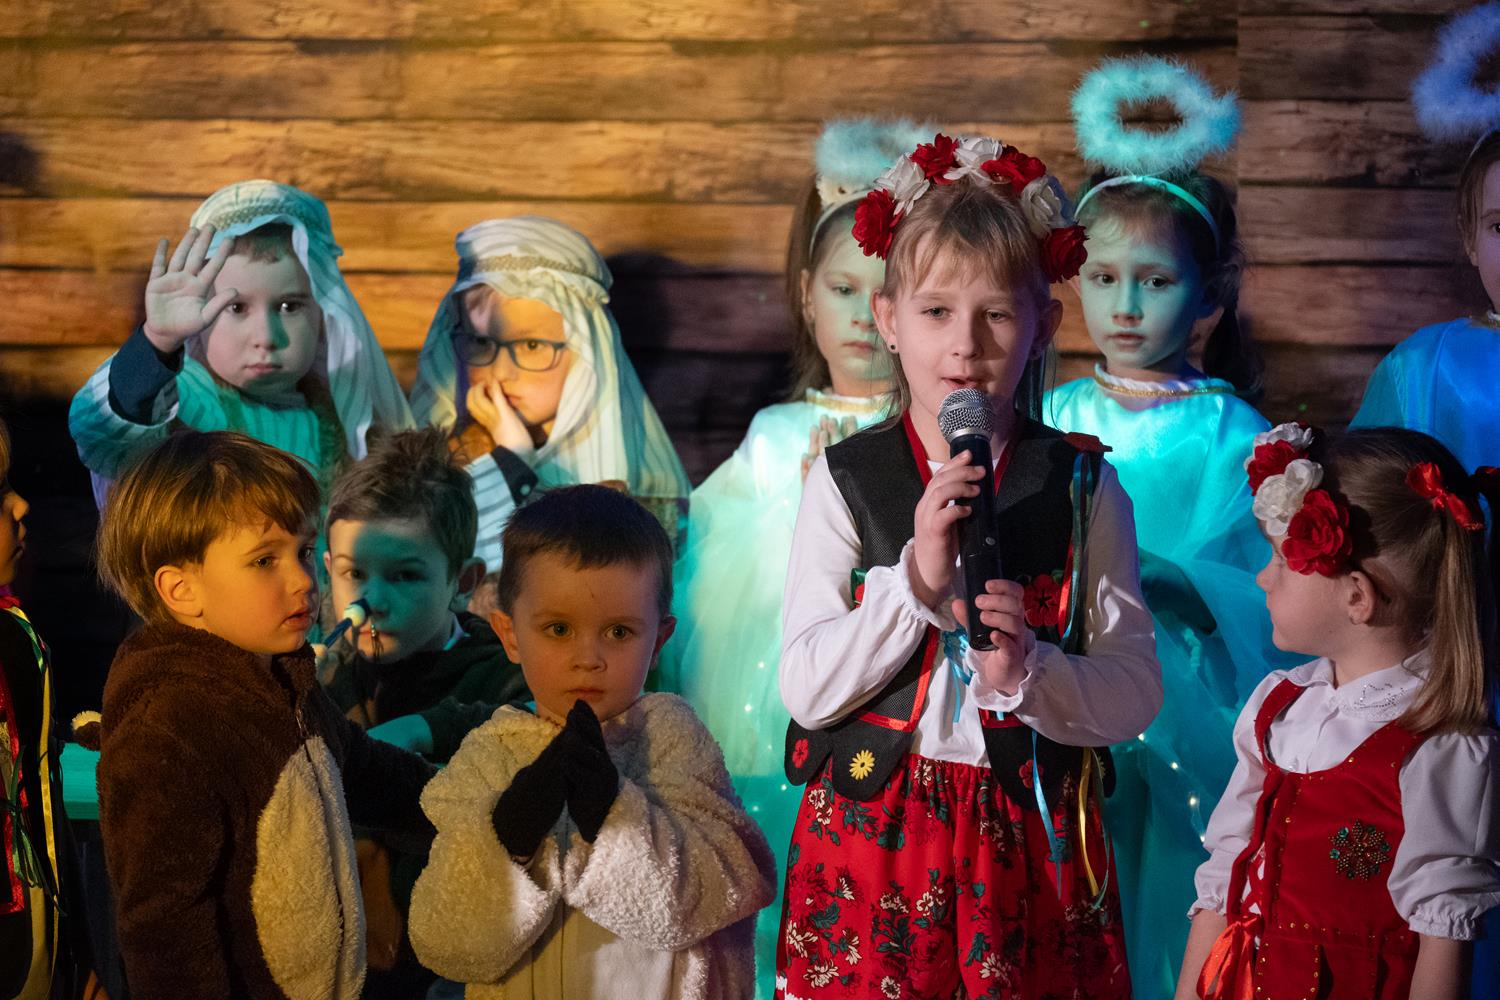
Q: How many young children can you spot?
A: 11